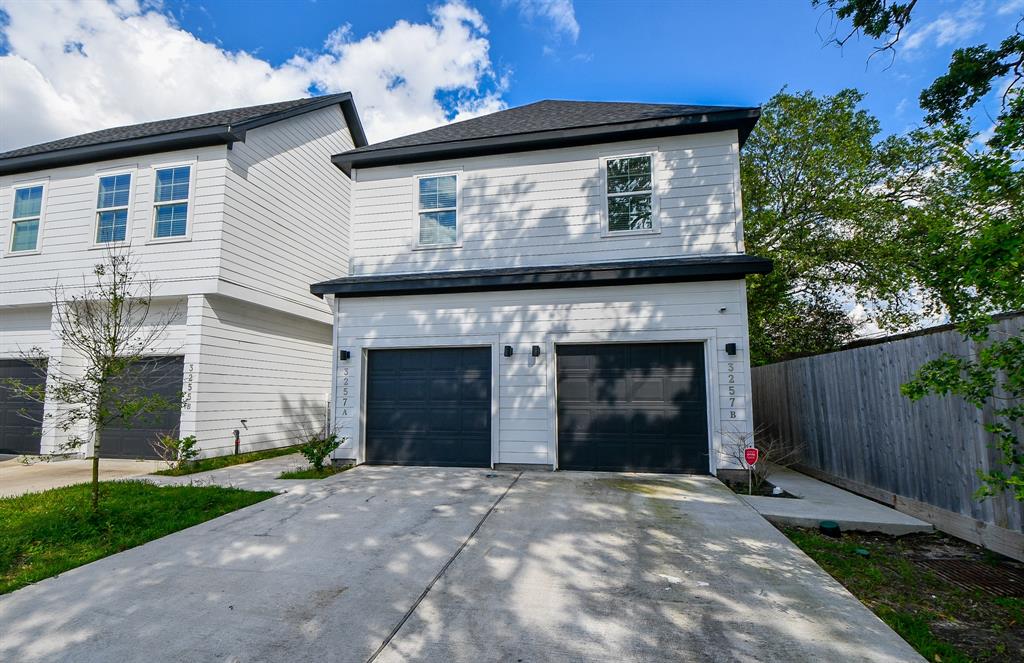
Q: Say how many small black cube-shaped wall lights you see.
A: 4